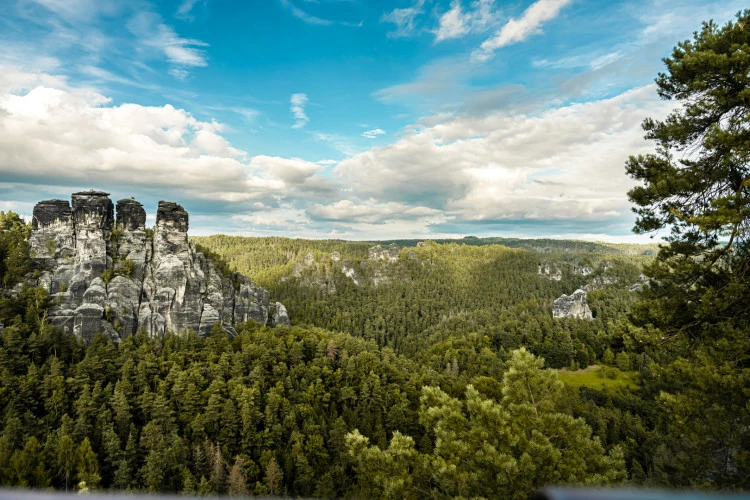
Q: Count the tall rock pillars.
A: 4